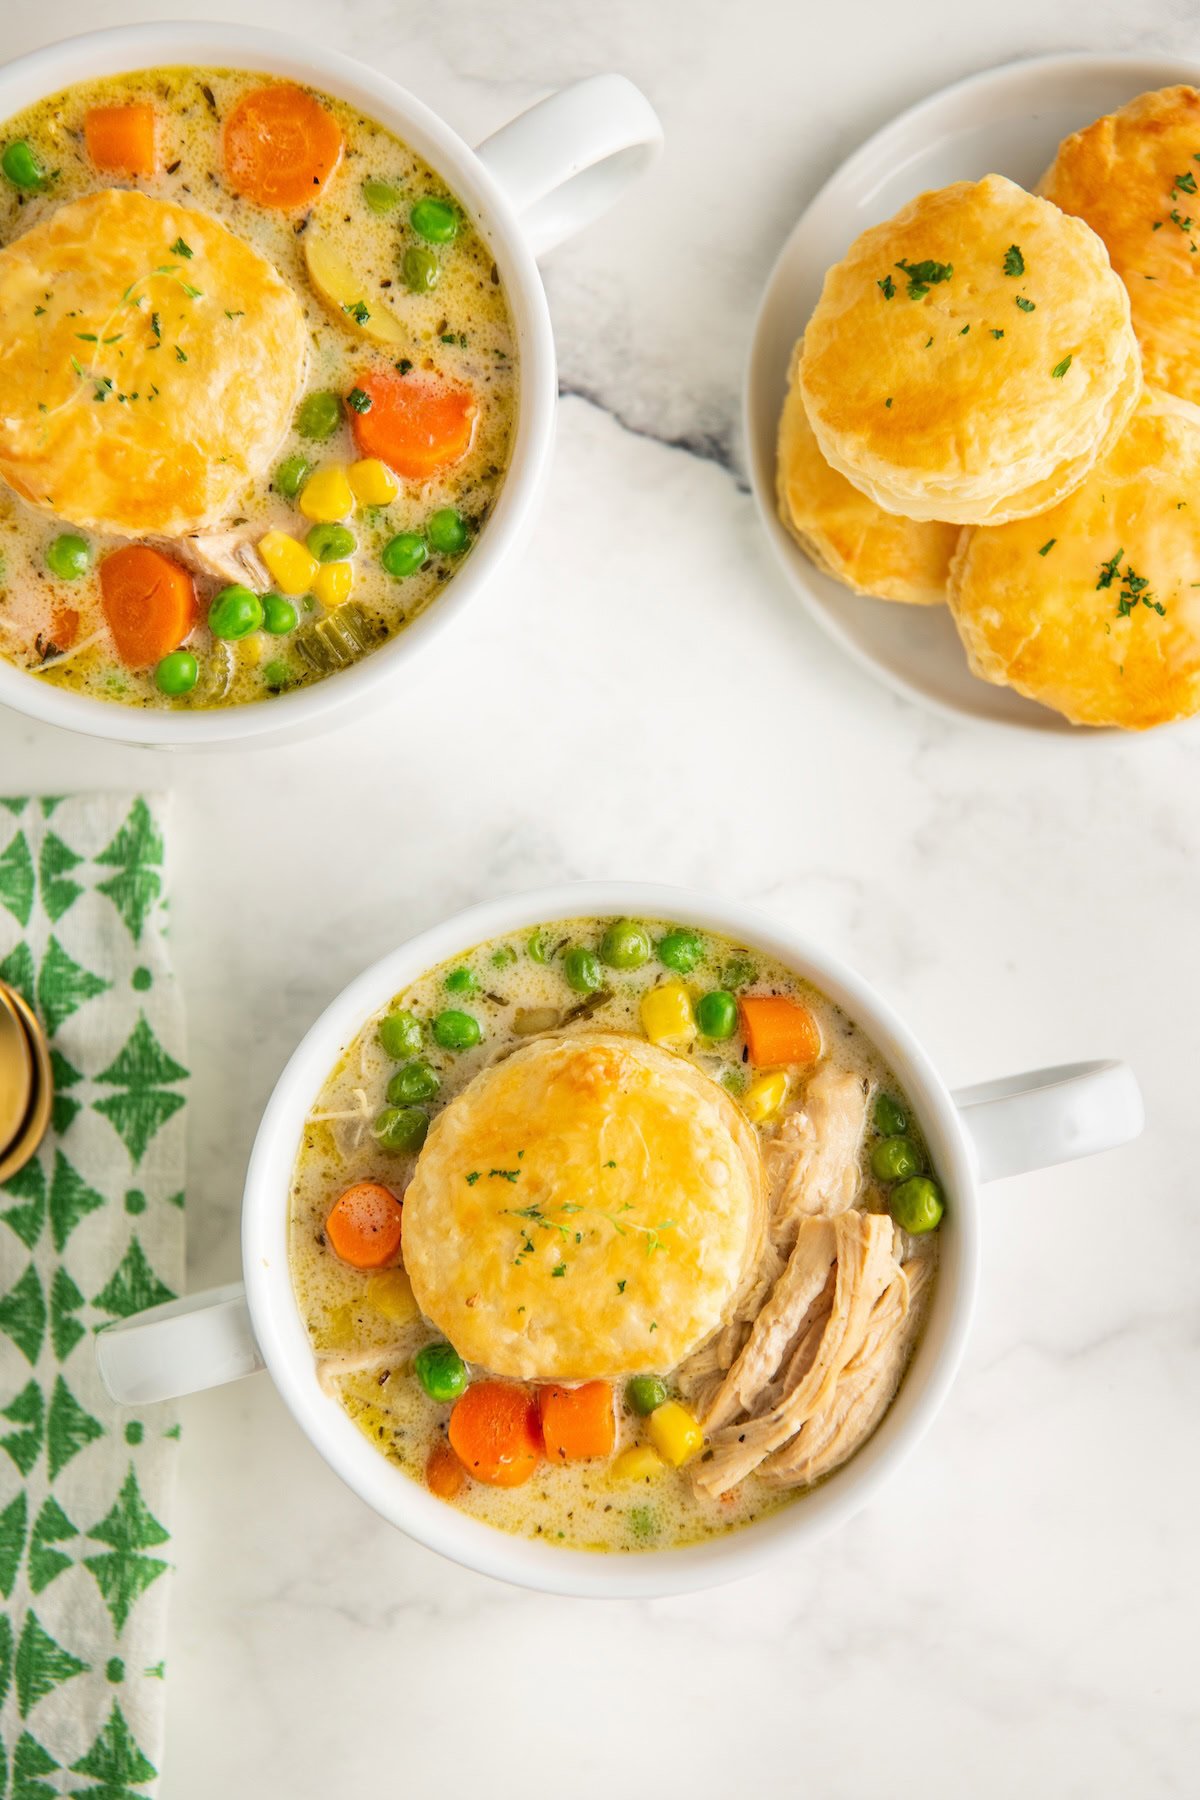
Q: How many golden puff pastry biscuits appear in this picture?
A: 6